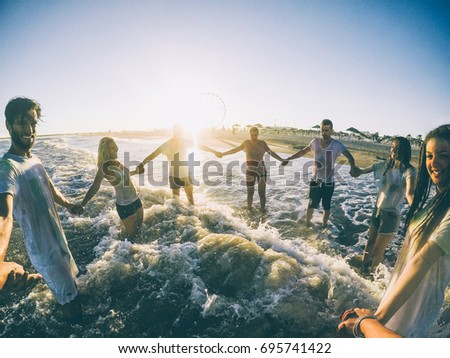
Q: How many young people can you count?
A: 7